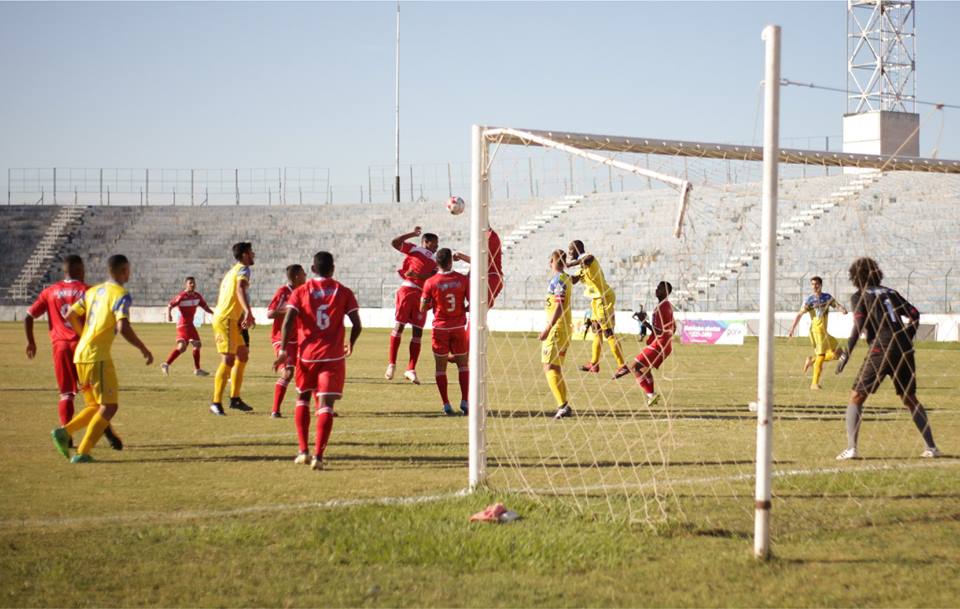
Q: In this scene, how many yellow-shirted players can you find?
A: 5